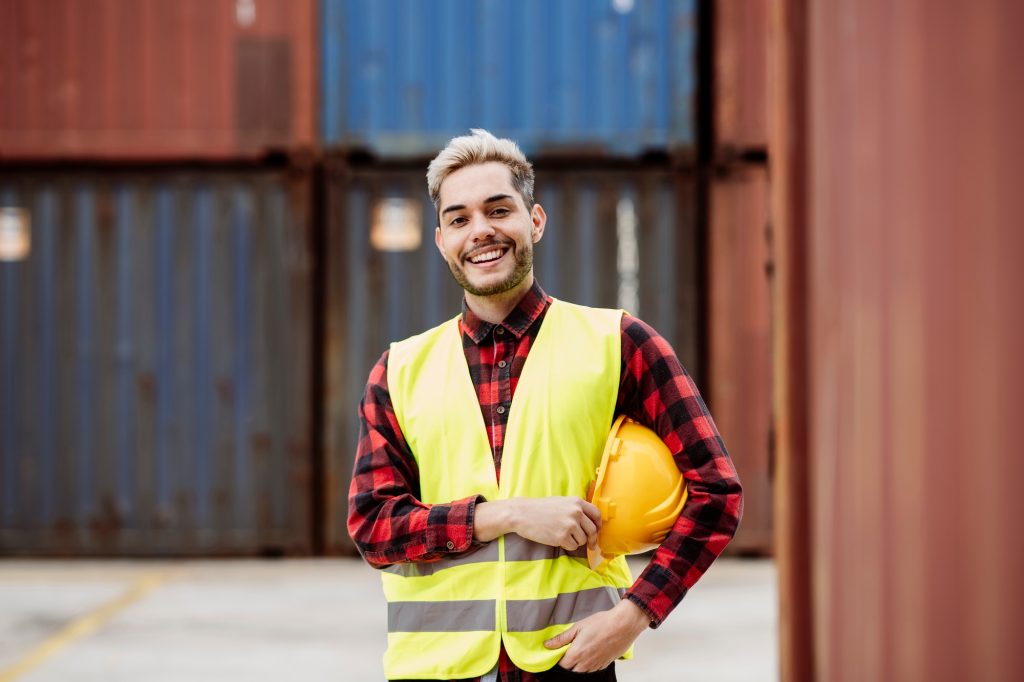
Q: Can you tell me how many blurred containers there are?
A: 7